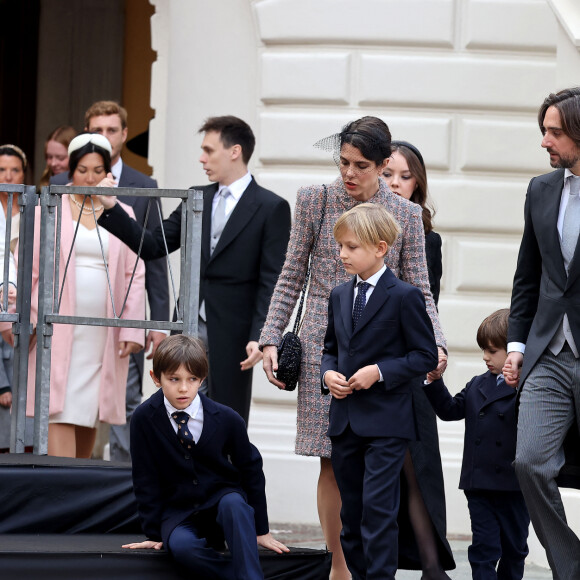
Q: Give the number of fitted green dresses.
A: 0